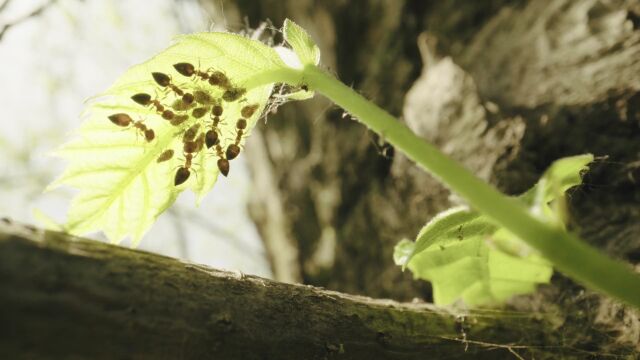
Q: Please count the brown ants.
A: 8